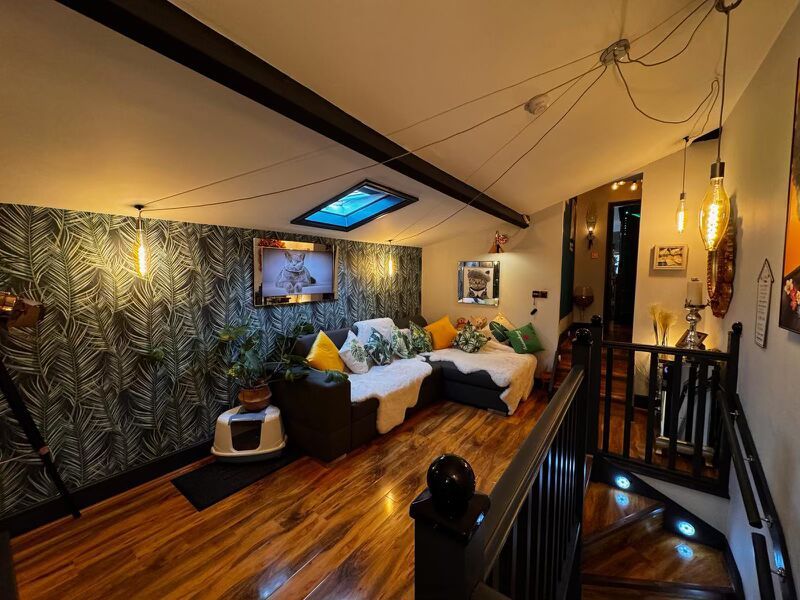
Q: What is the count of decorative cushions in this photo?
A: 9